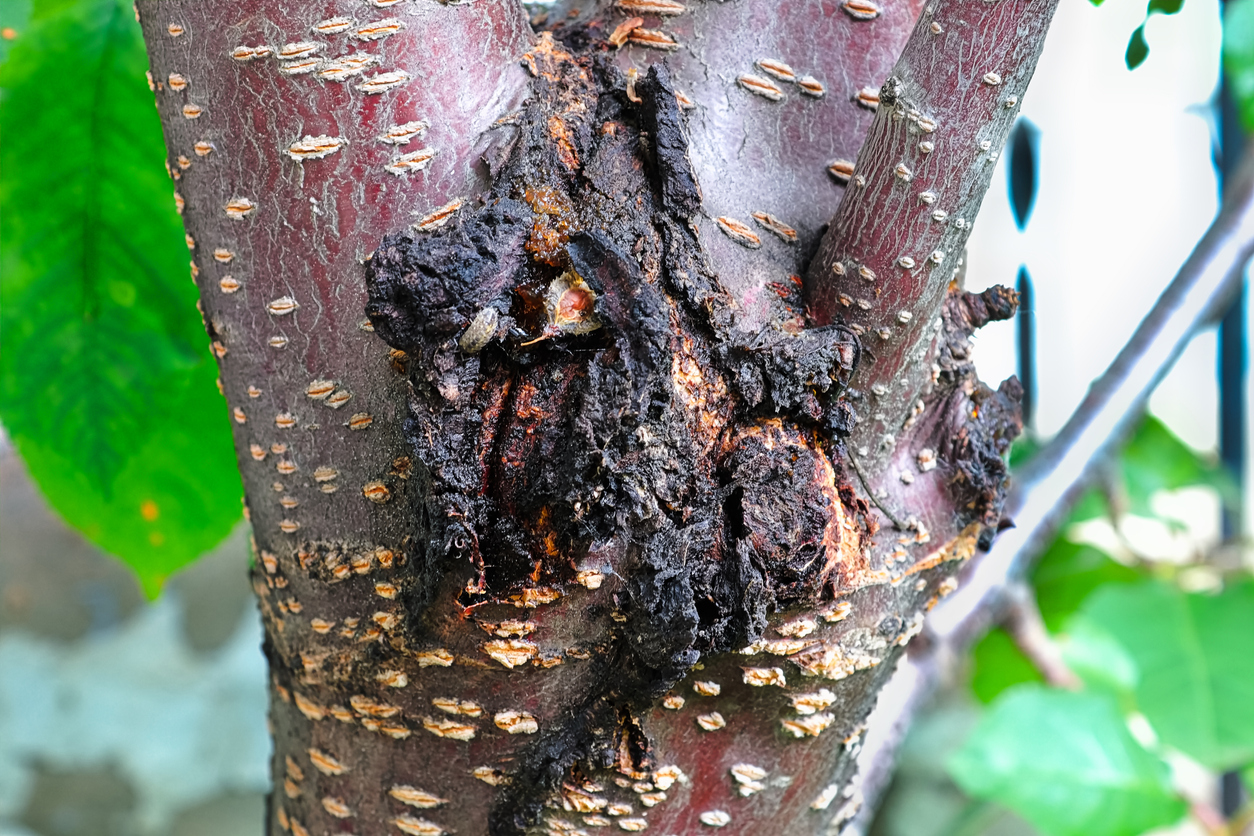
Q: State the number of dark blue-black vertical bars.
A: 2